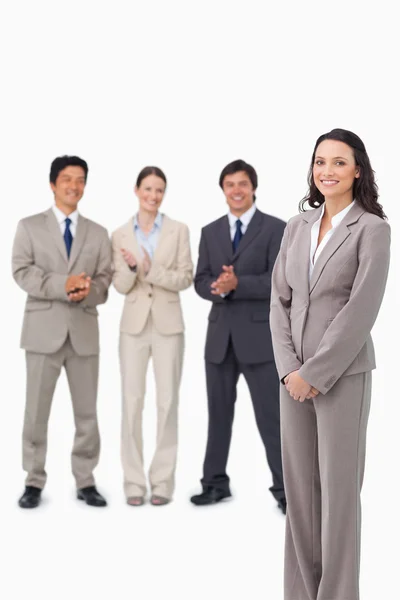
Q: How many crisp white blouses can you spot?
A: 1